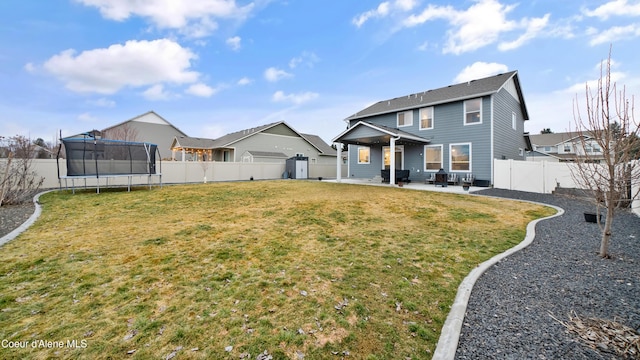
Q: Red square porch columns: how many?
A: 0